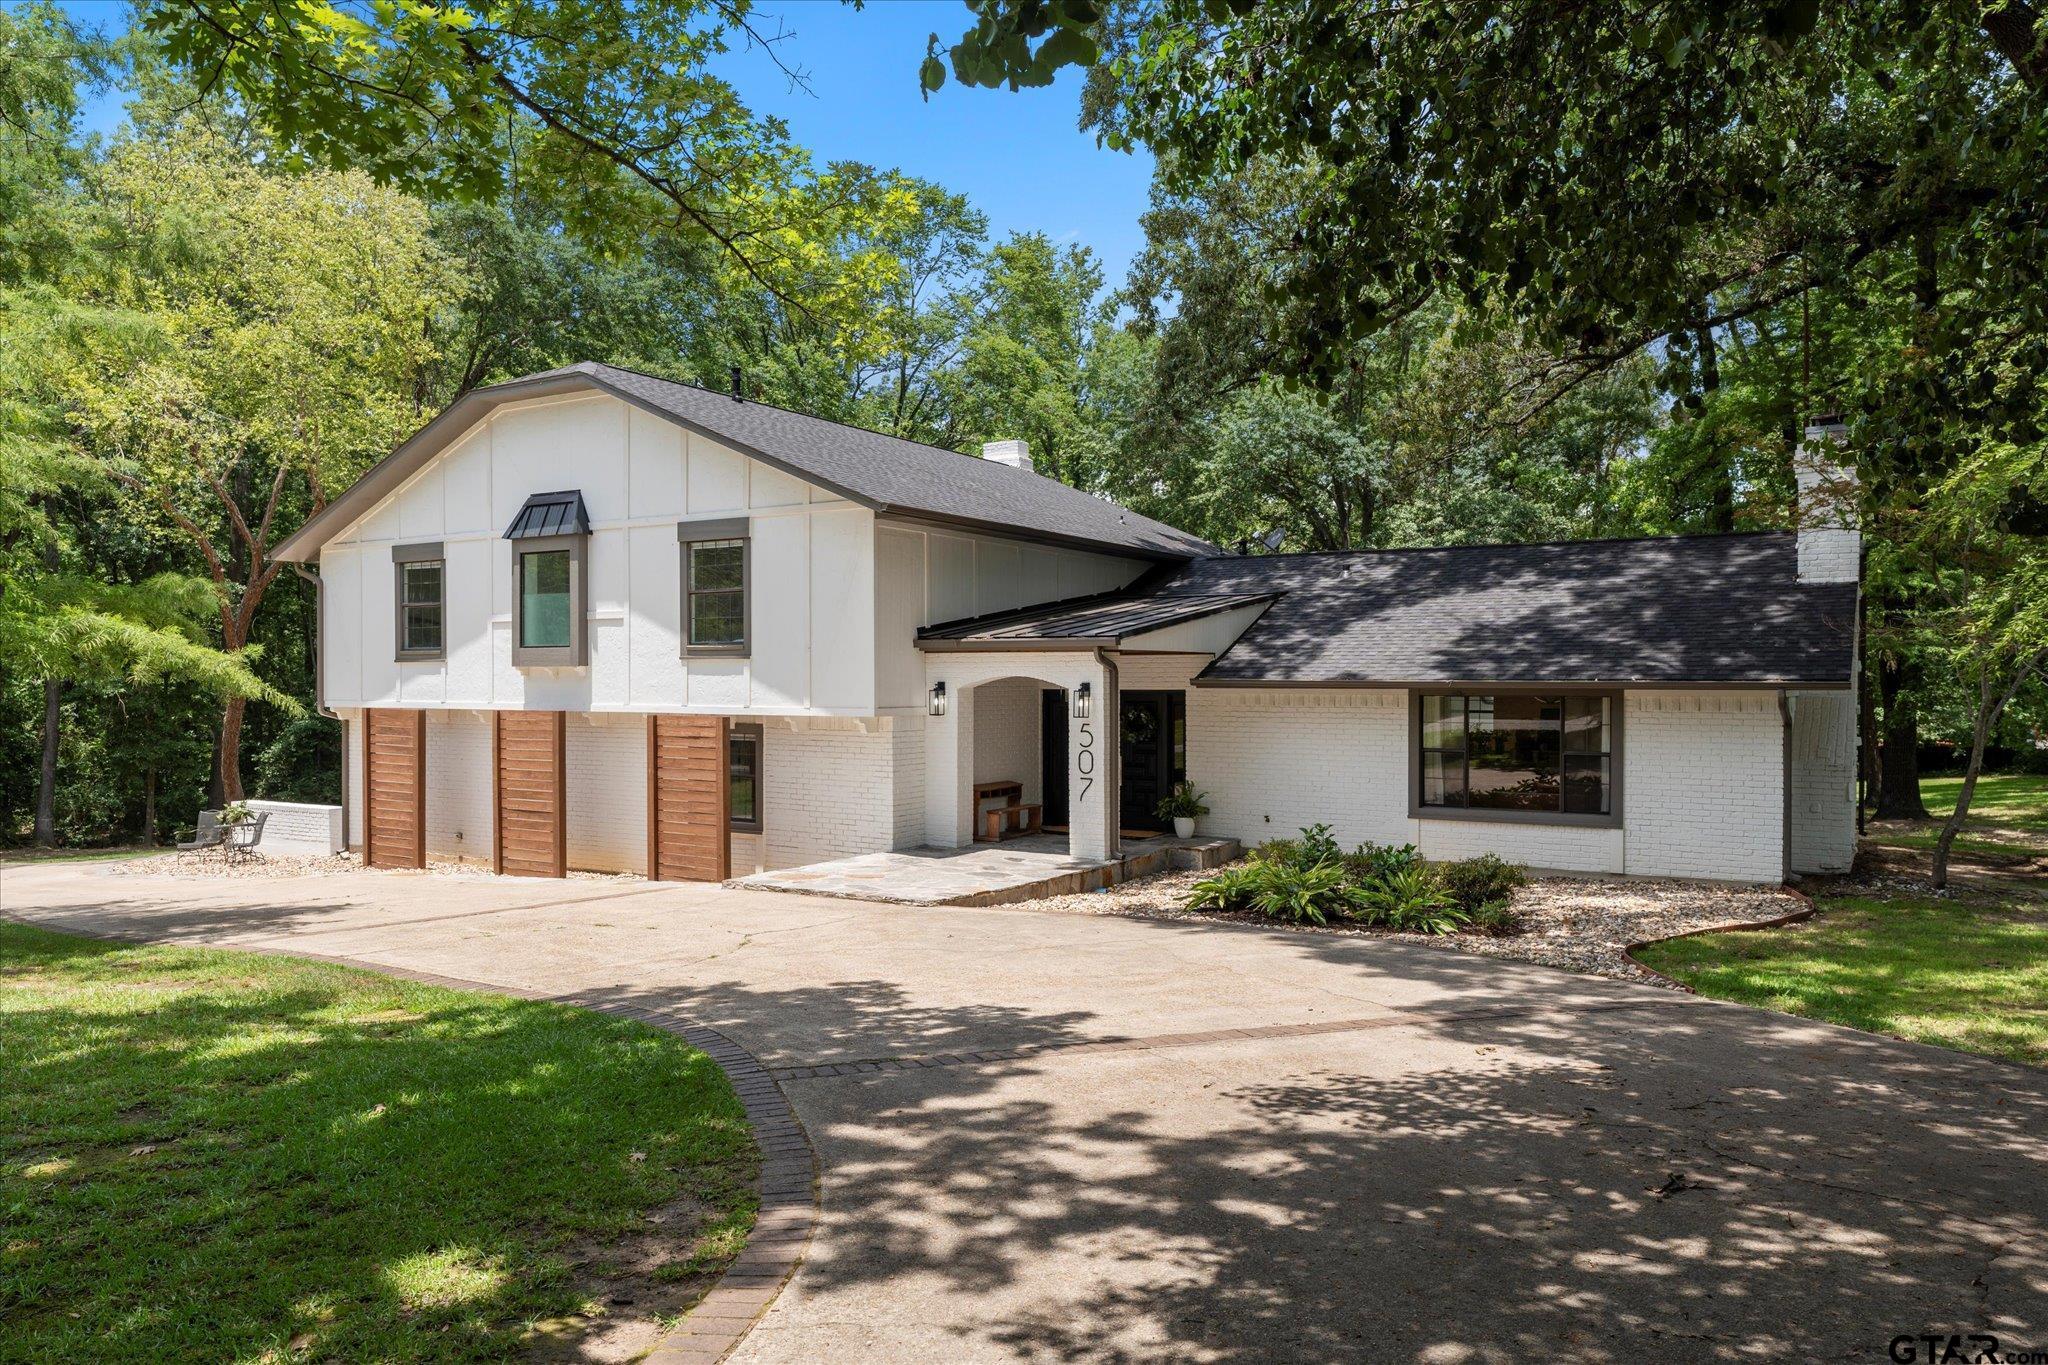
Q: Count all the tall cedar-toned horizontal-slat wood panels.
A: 3